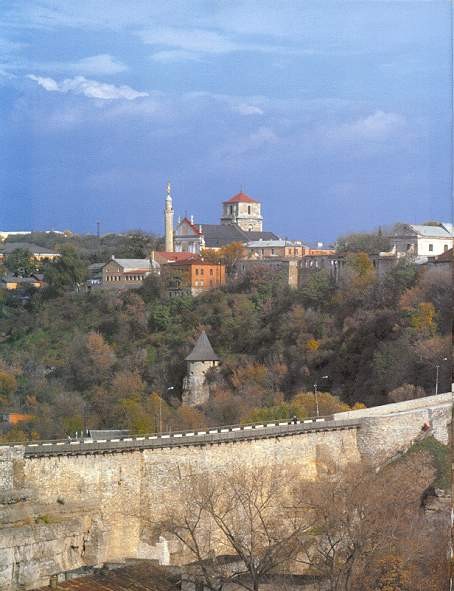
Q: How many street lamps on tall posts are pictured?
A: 3